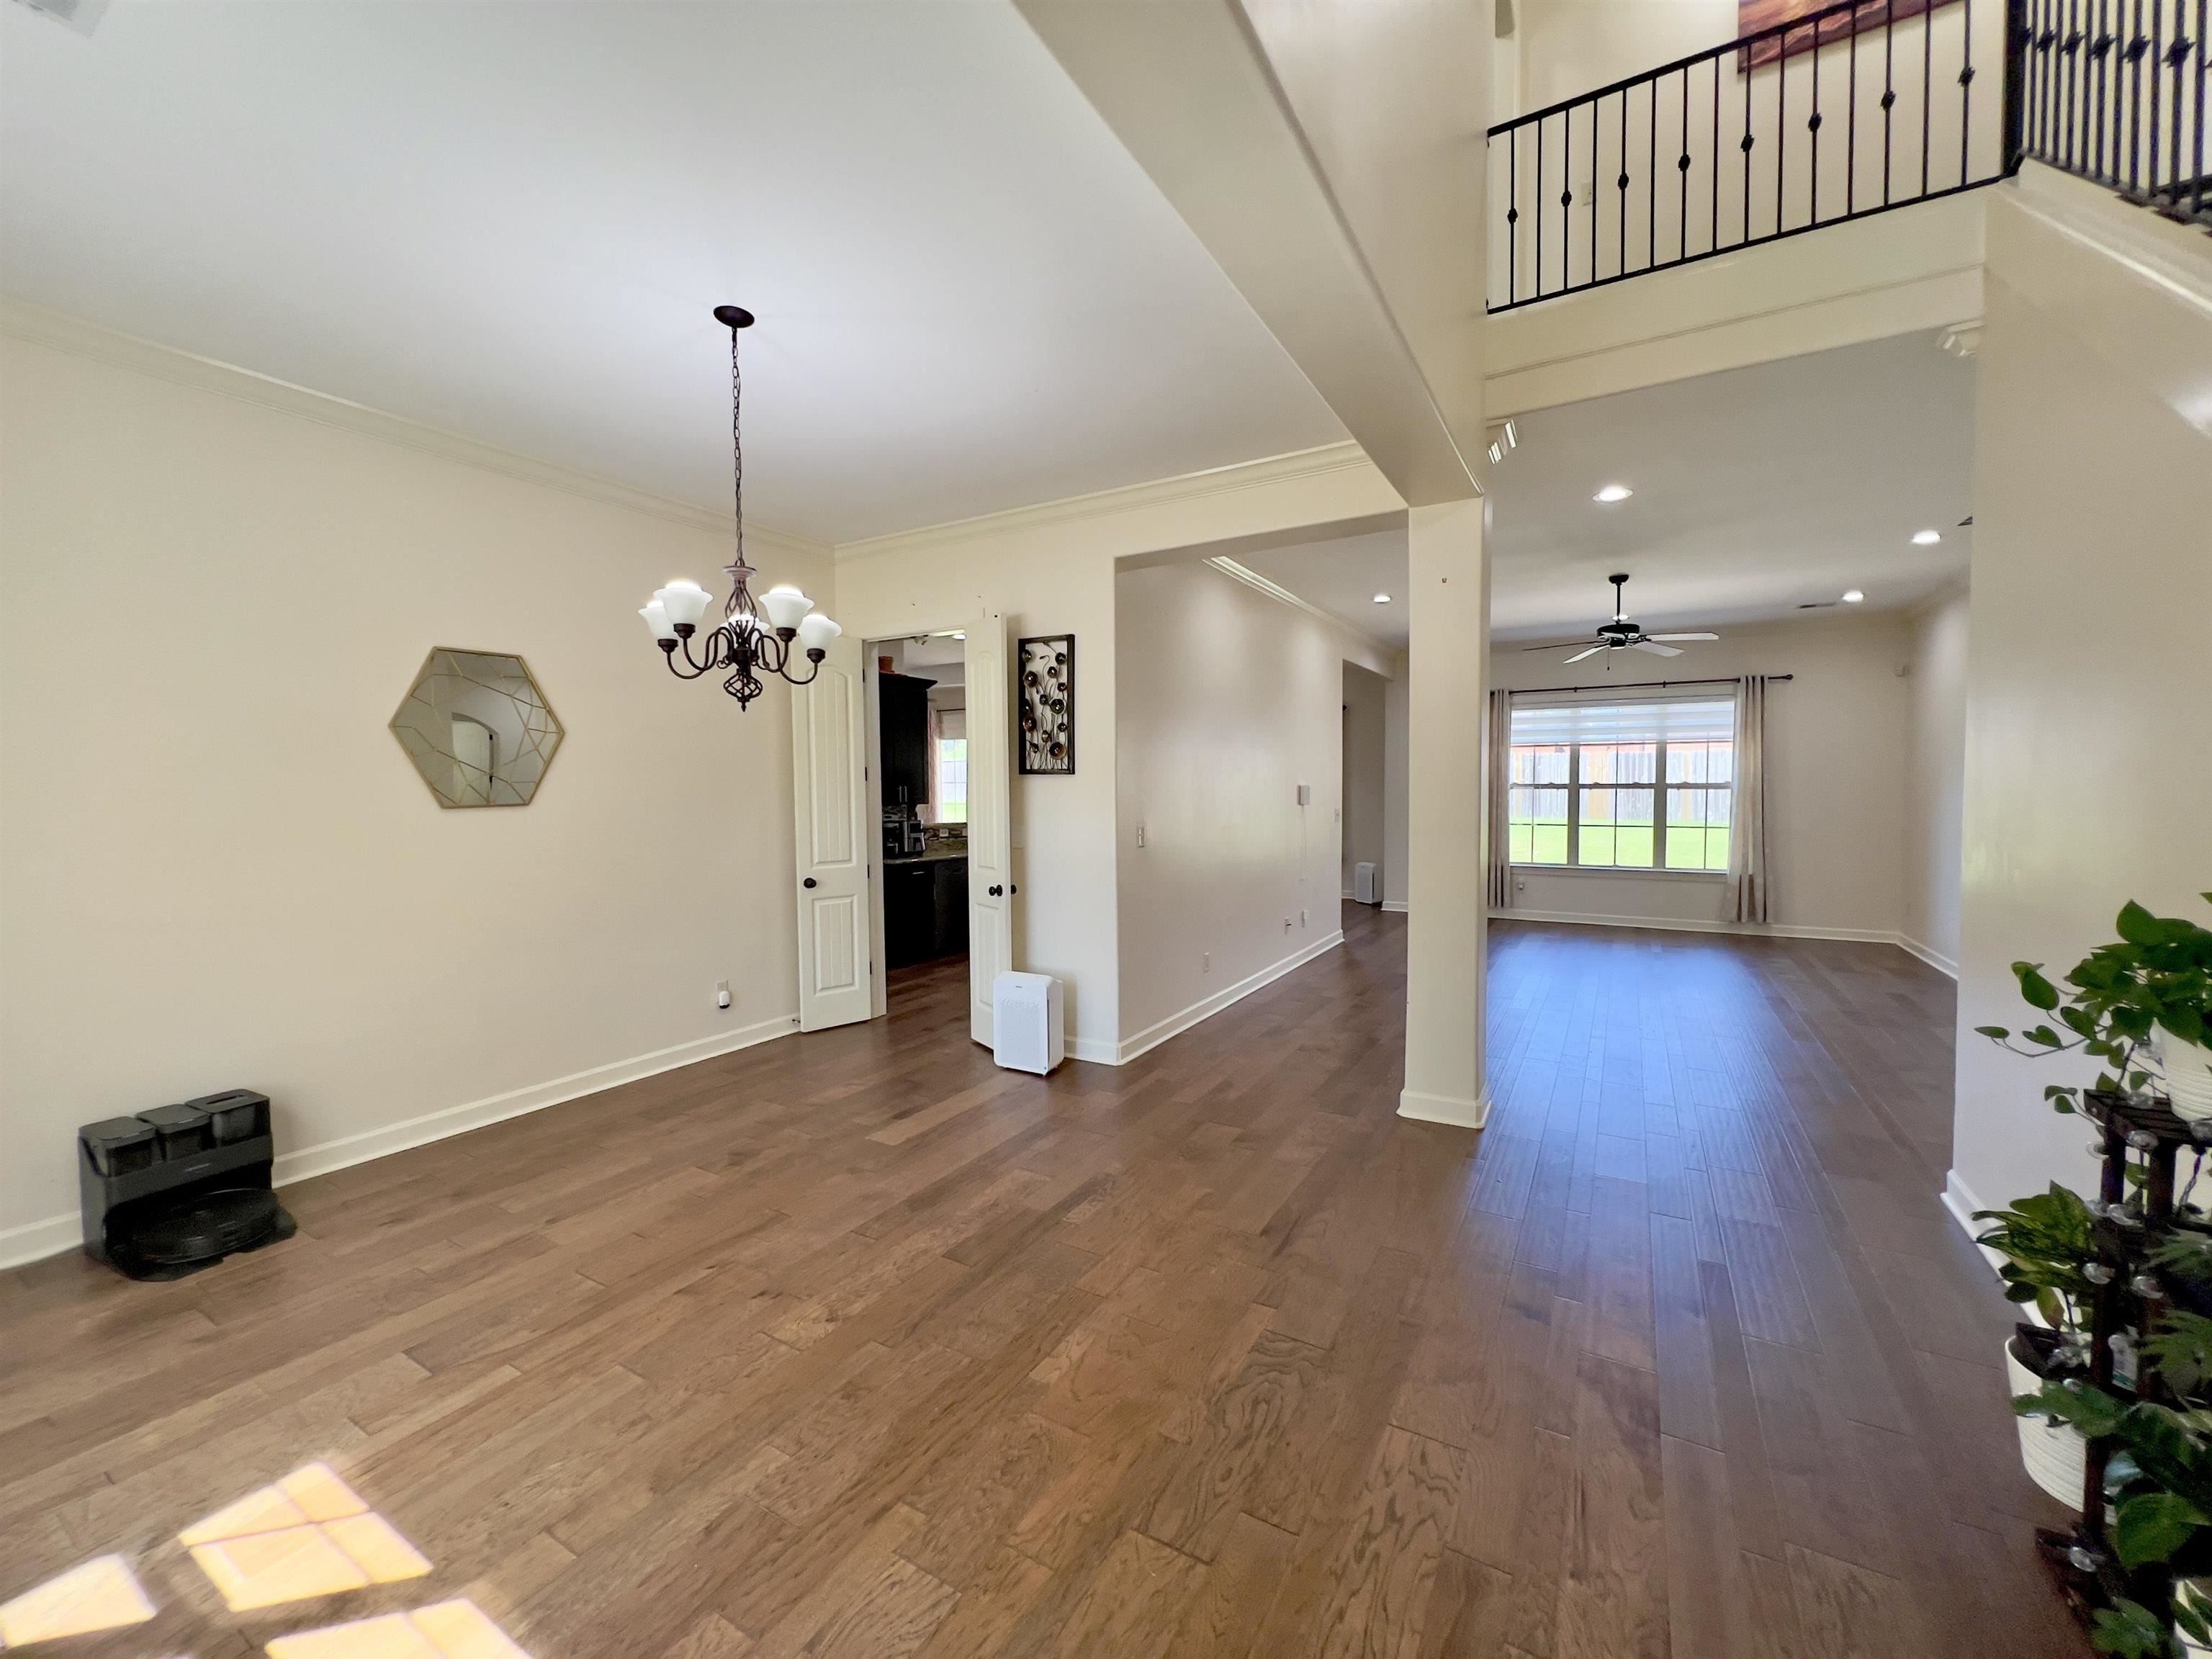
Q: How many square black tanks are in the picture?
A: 3